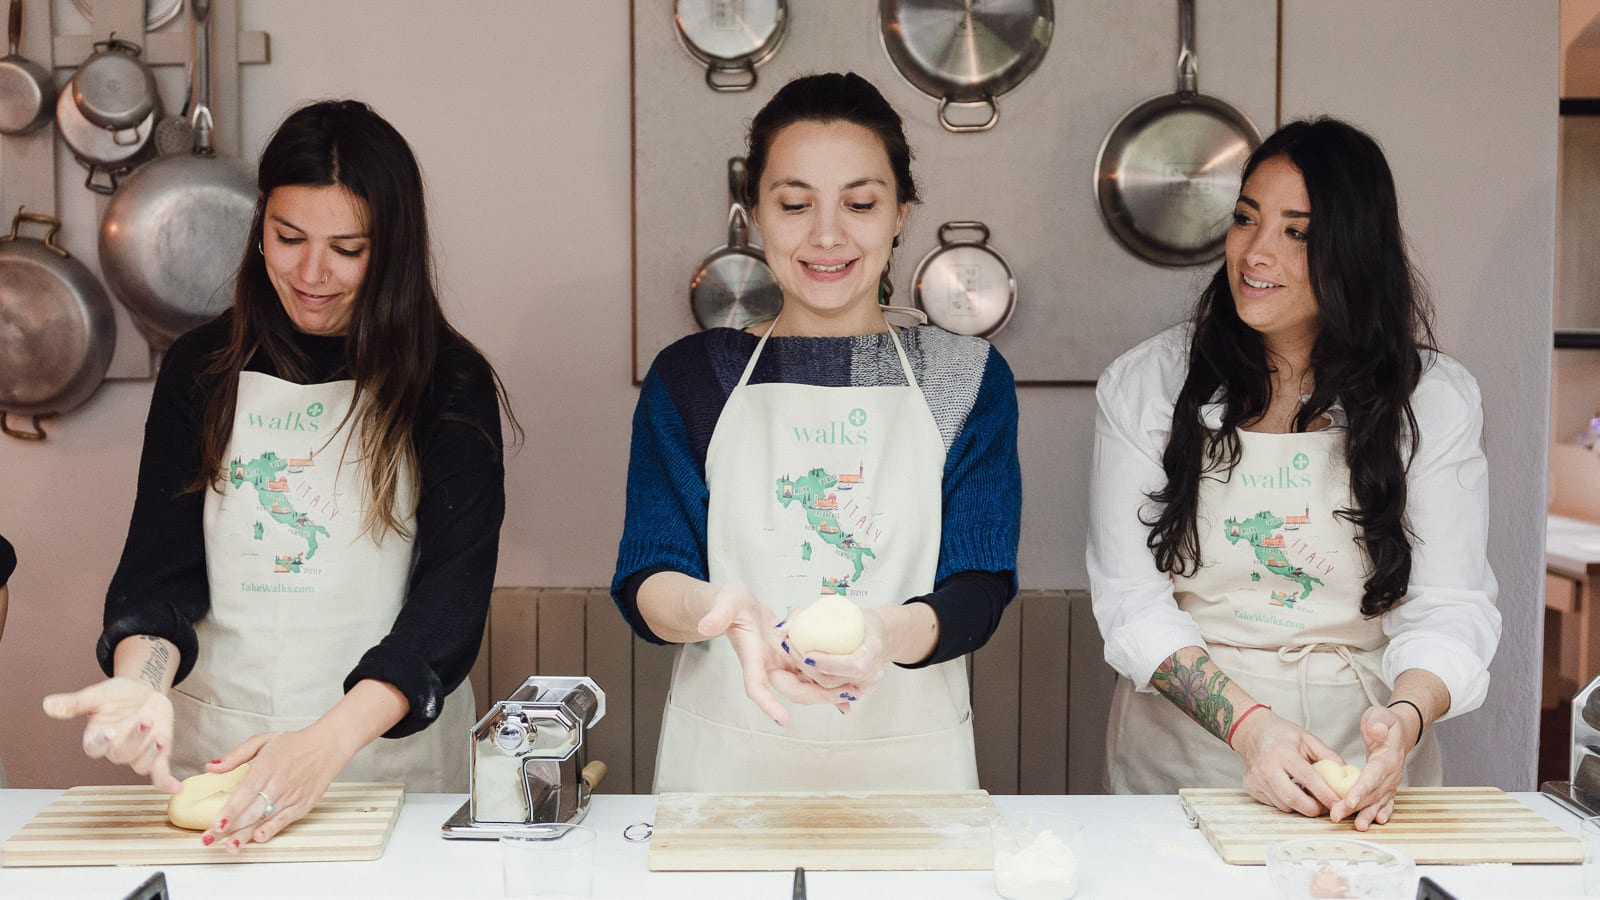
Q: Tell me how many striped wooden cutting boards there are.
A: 3